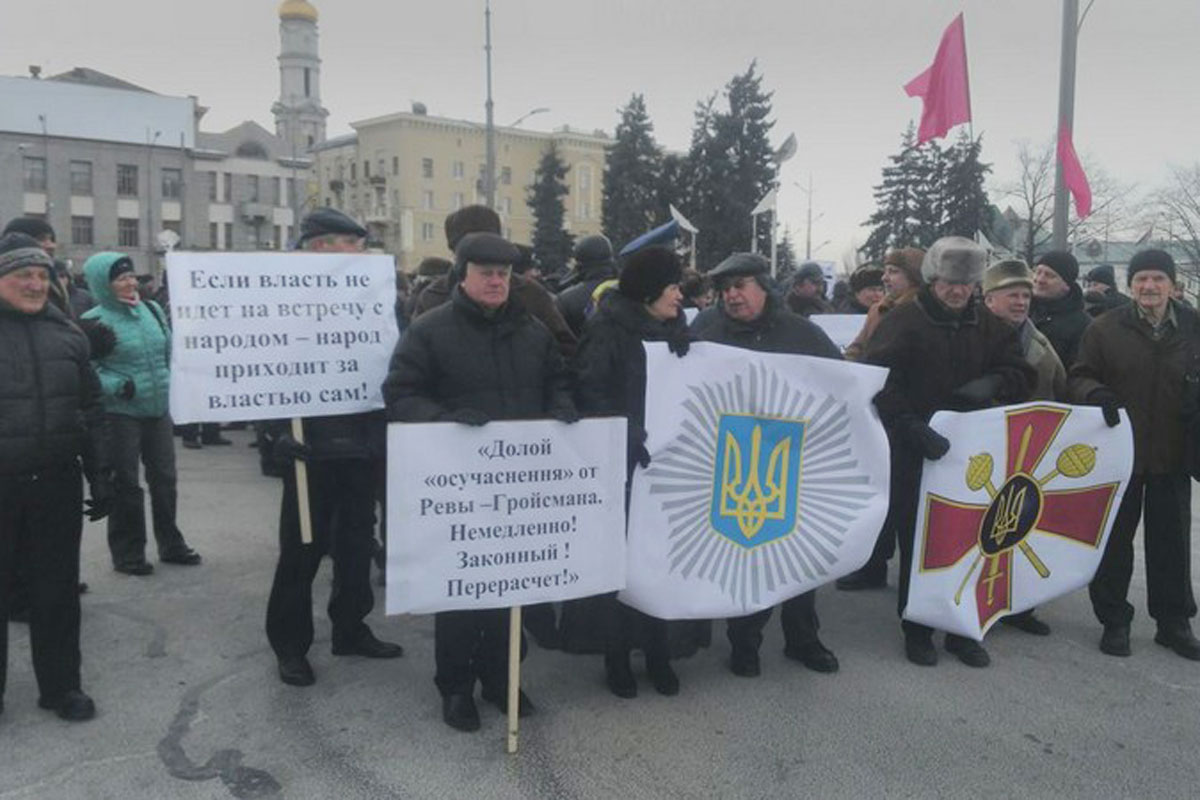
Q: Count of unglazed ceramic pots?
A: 0